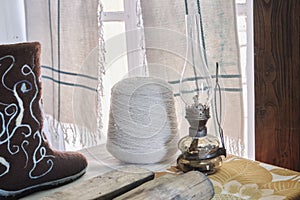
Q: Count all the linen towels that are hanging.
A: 2